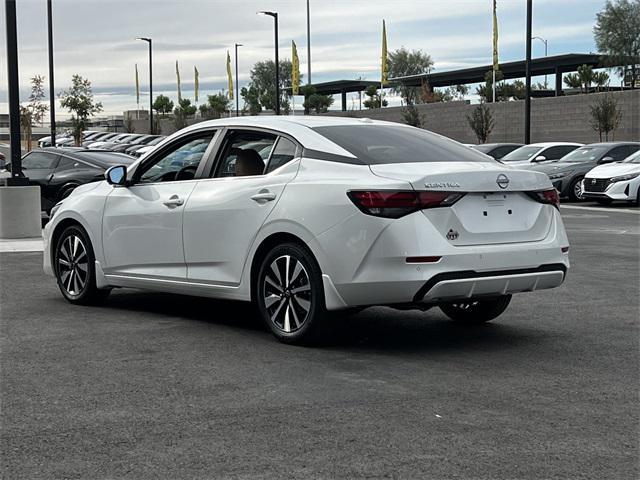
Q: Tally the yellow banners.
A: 7